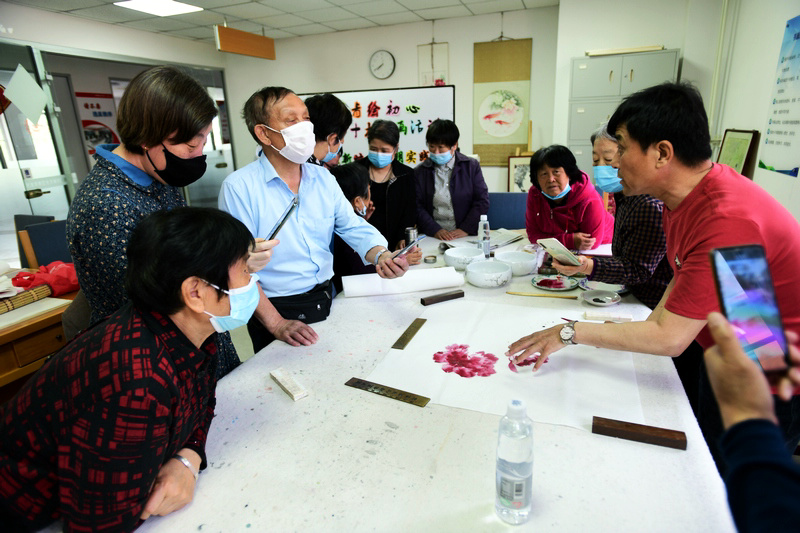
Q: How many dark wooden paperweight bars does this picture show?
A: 2